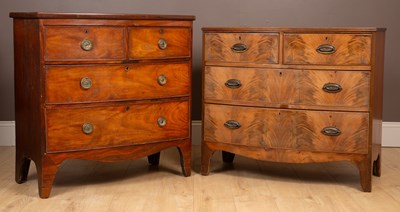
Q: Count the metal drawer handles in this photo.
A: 12